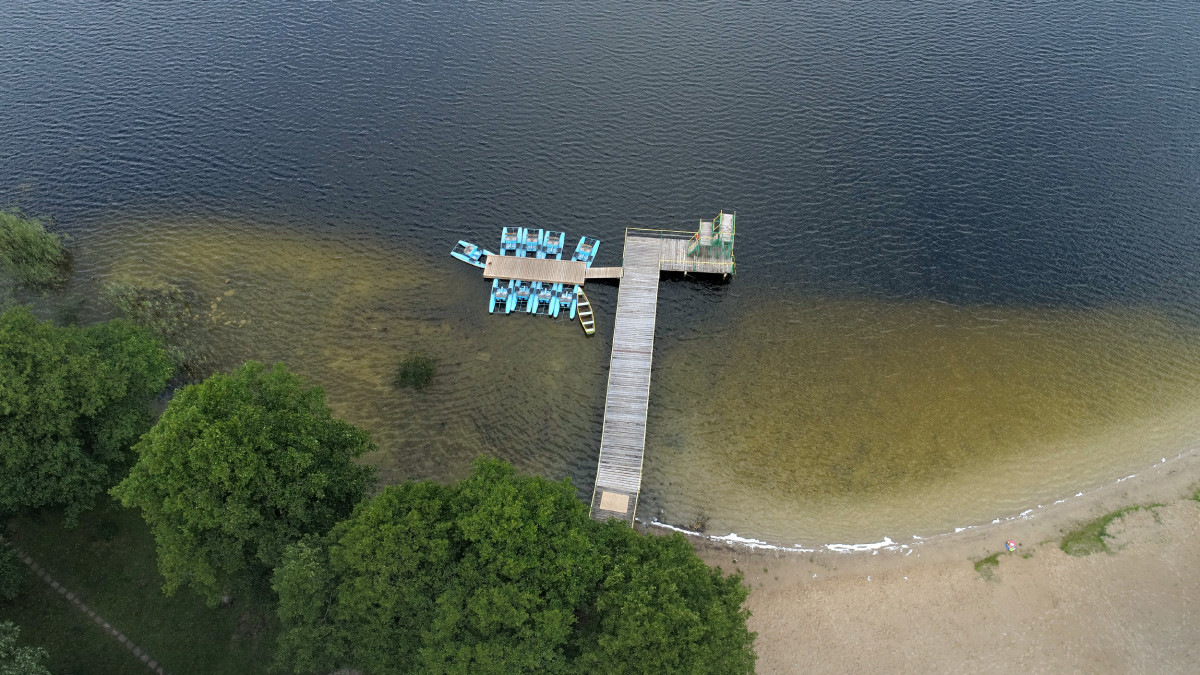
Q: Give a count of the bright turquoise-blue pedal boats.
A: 9